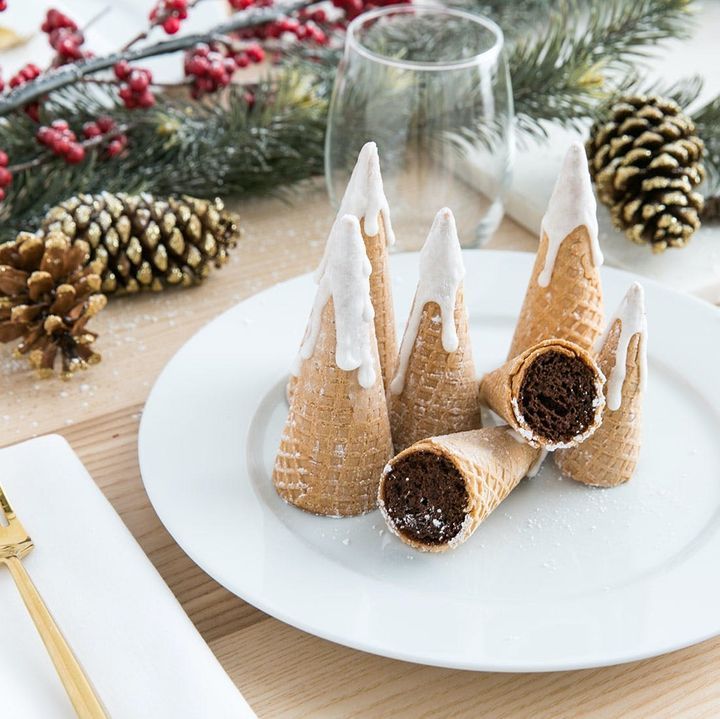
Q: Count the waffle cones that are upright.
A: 5